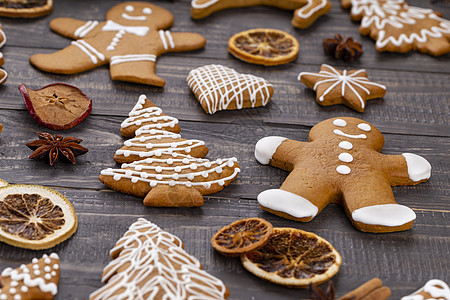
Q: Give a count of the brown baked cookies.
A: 11